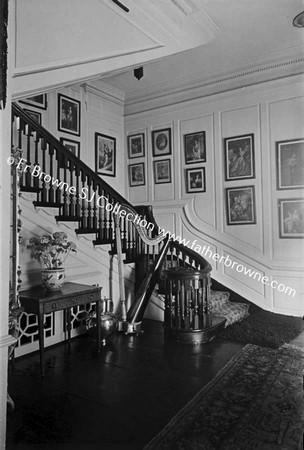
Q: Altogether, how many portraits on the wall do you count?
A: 15